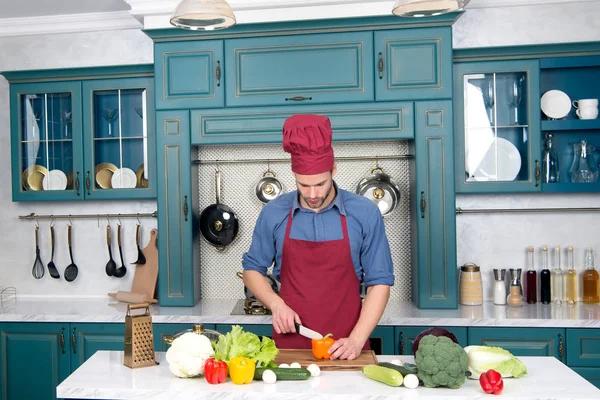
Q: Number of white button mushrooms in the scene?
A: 6